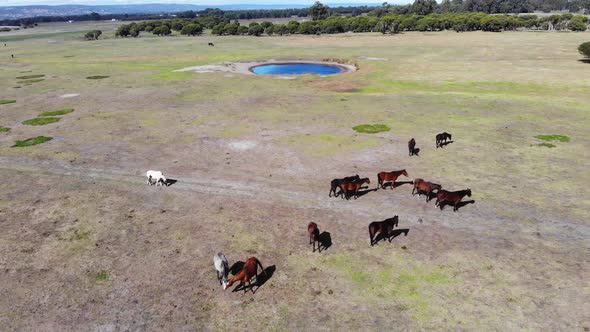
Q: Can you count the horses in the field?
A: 12